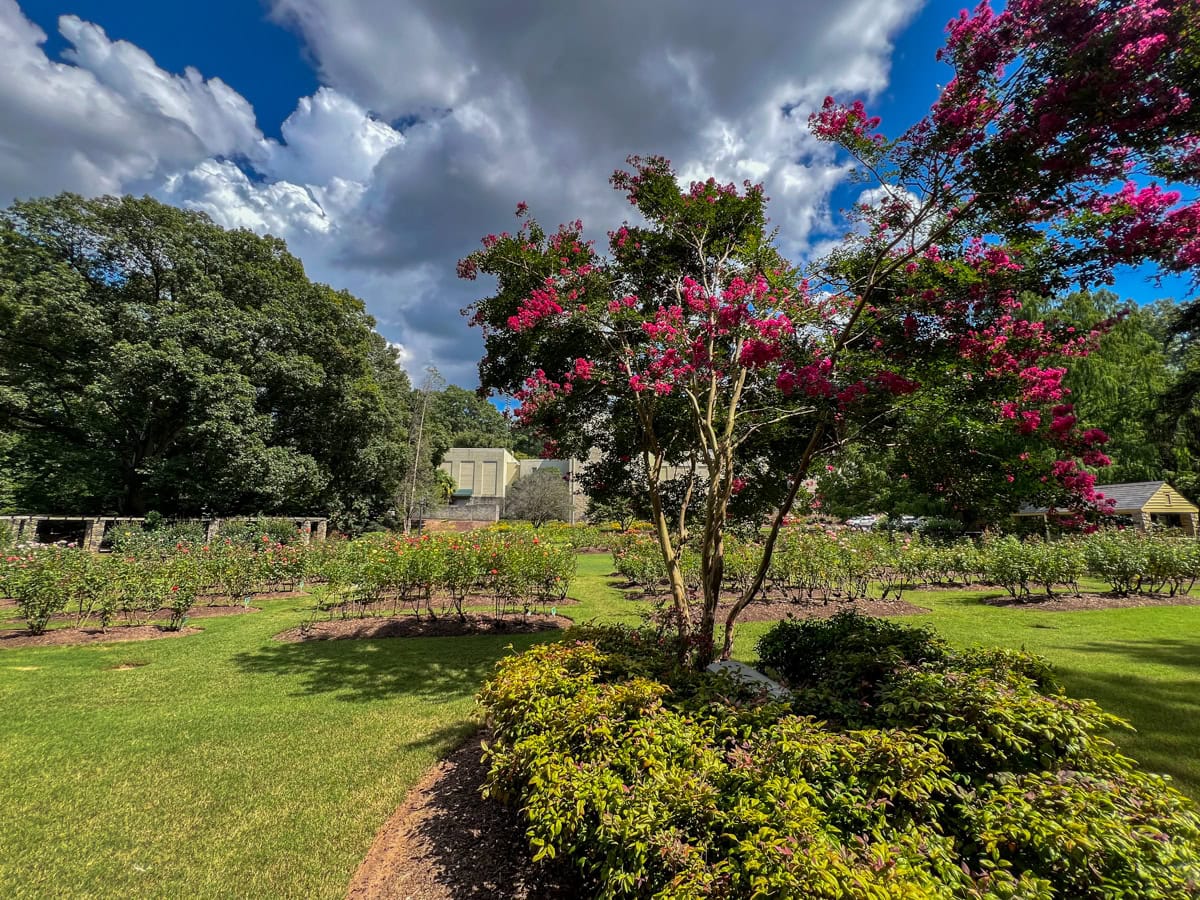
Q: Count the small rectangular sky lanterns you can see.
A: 0